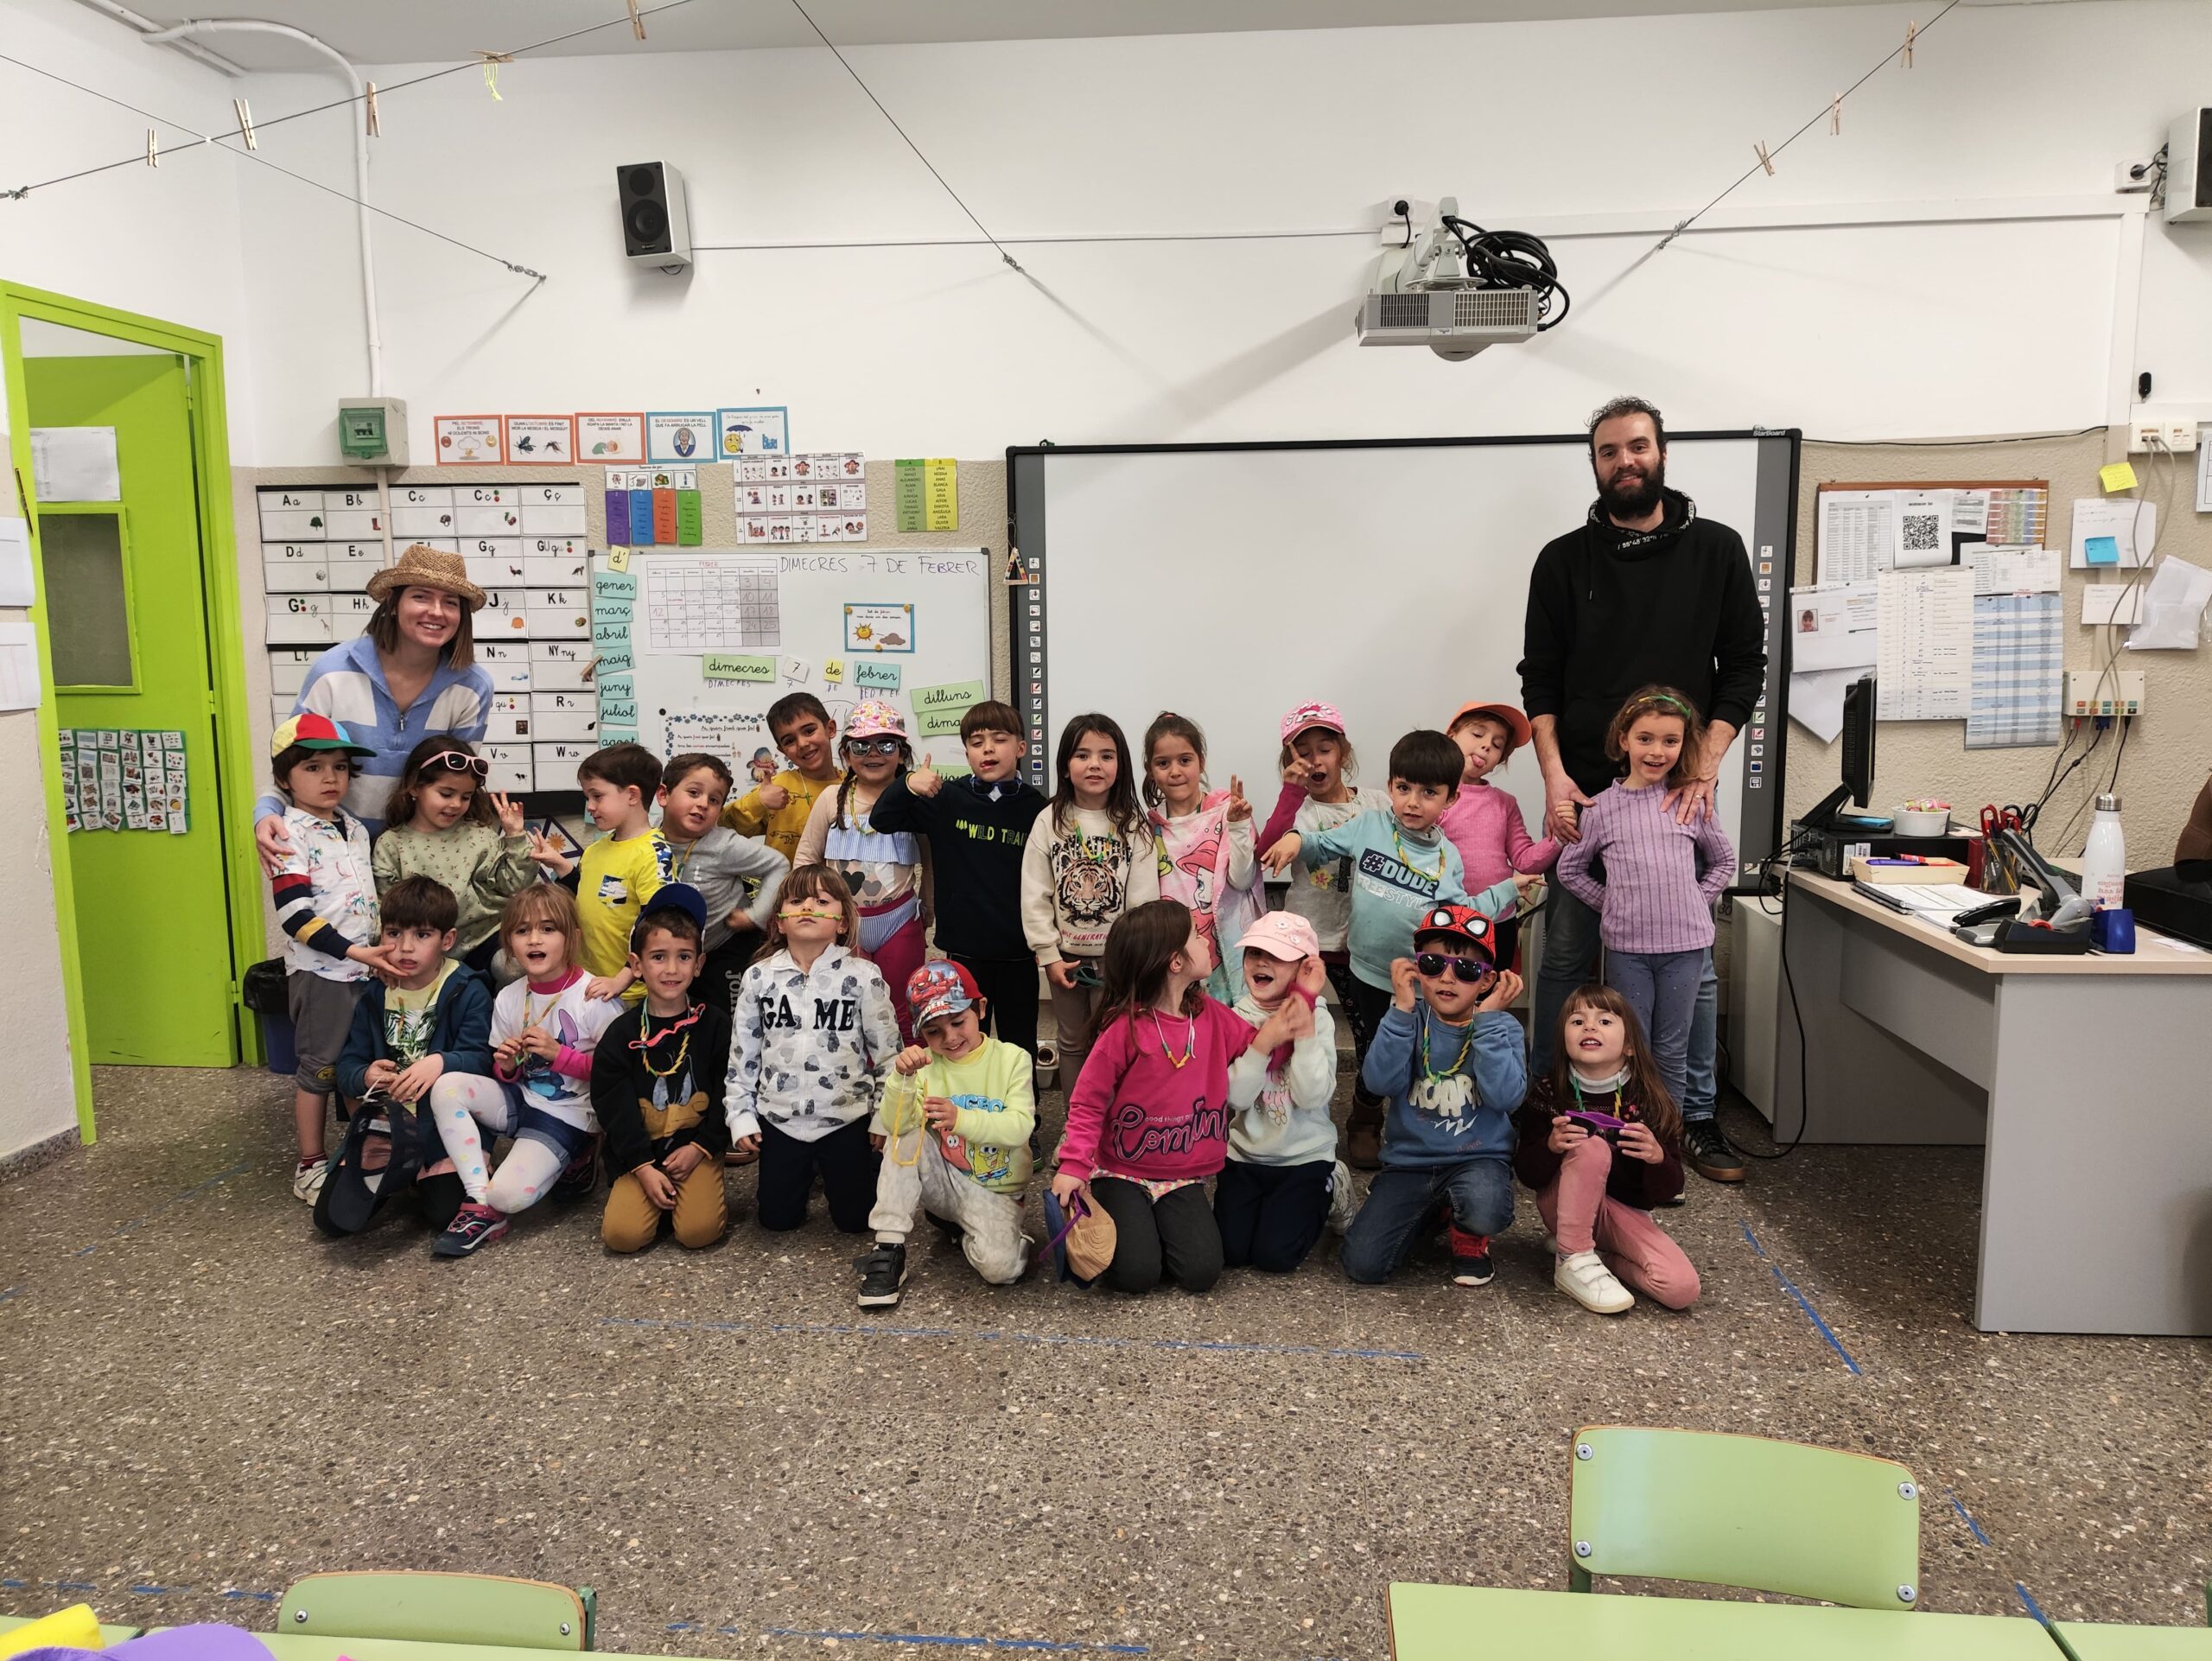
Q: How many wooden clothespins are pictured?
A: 8